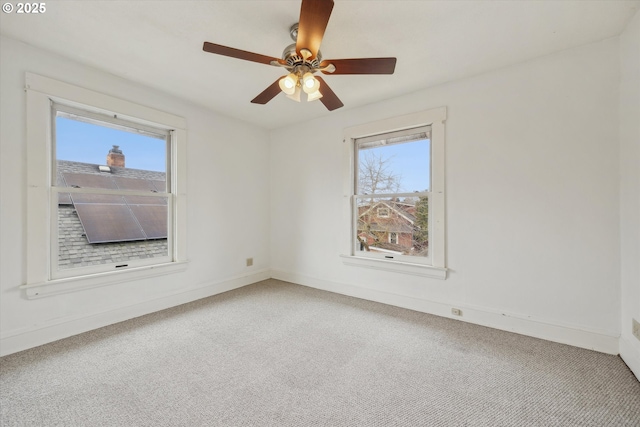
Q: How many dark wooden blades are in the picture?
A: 5